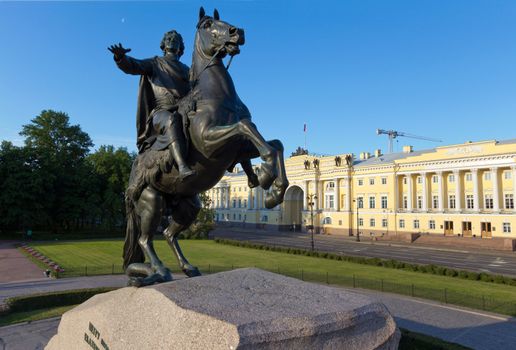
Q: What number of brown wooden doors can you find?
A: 3